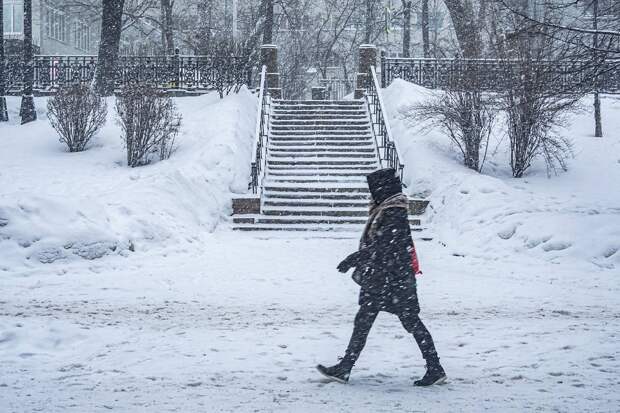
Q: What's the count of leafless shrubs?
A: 4